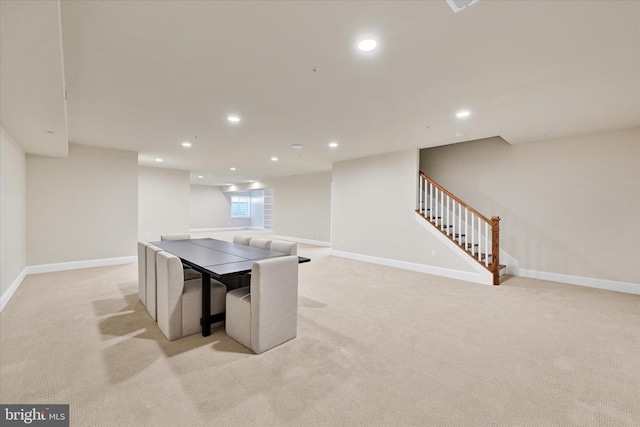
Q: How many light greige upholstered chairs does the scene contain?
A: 8